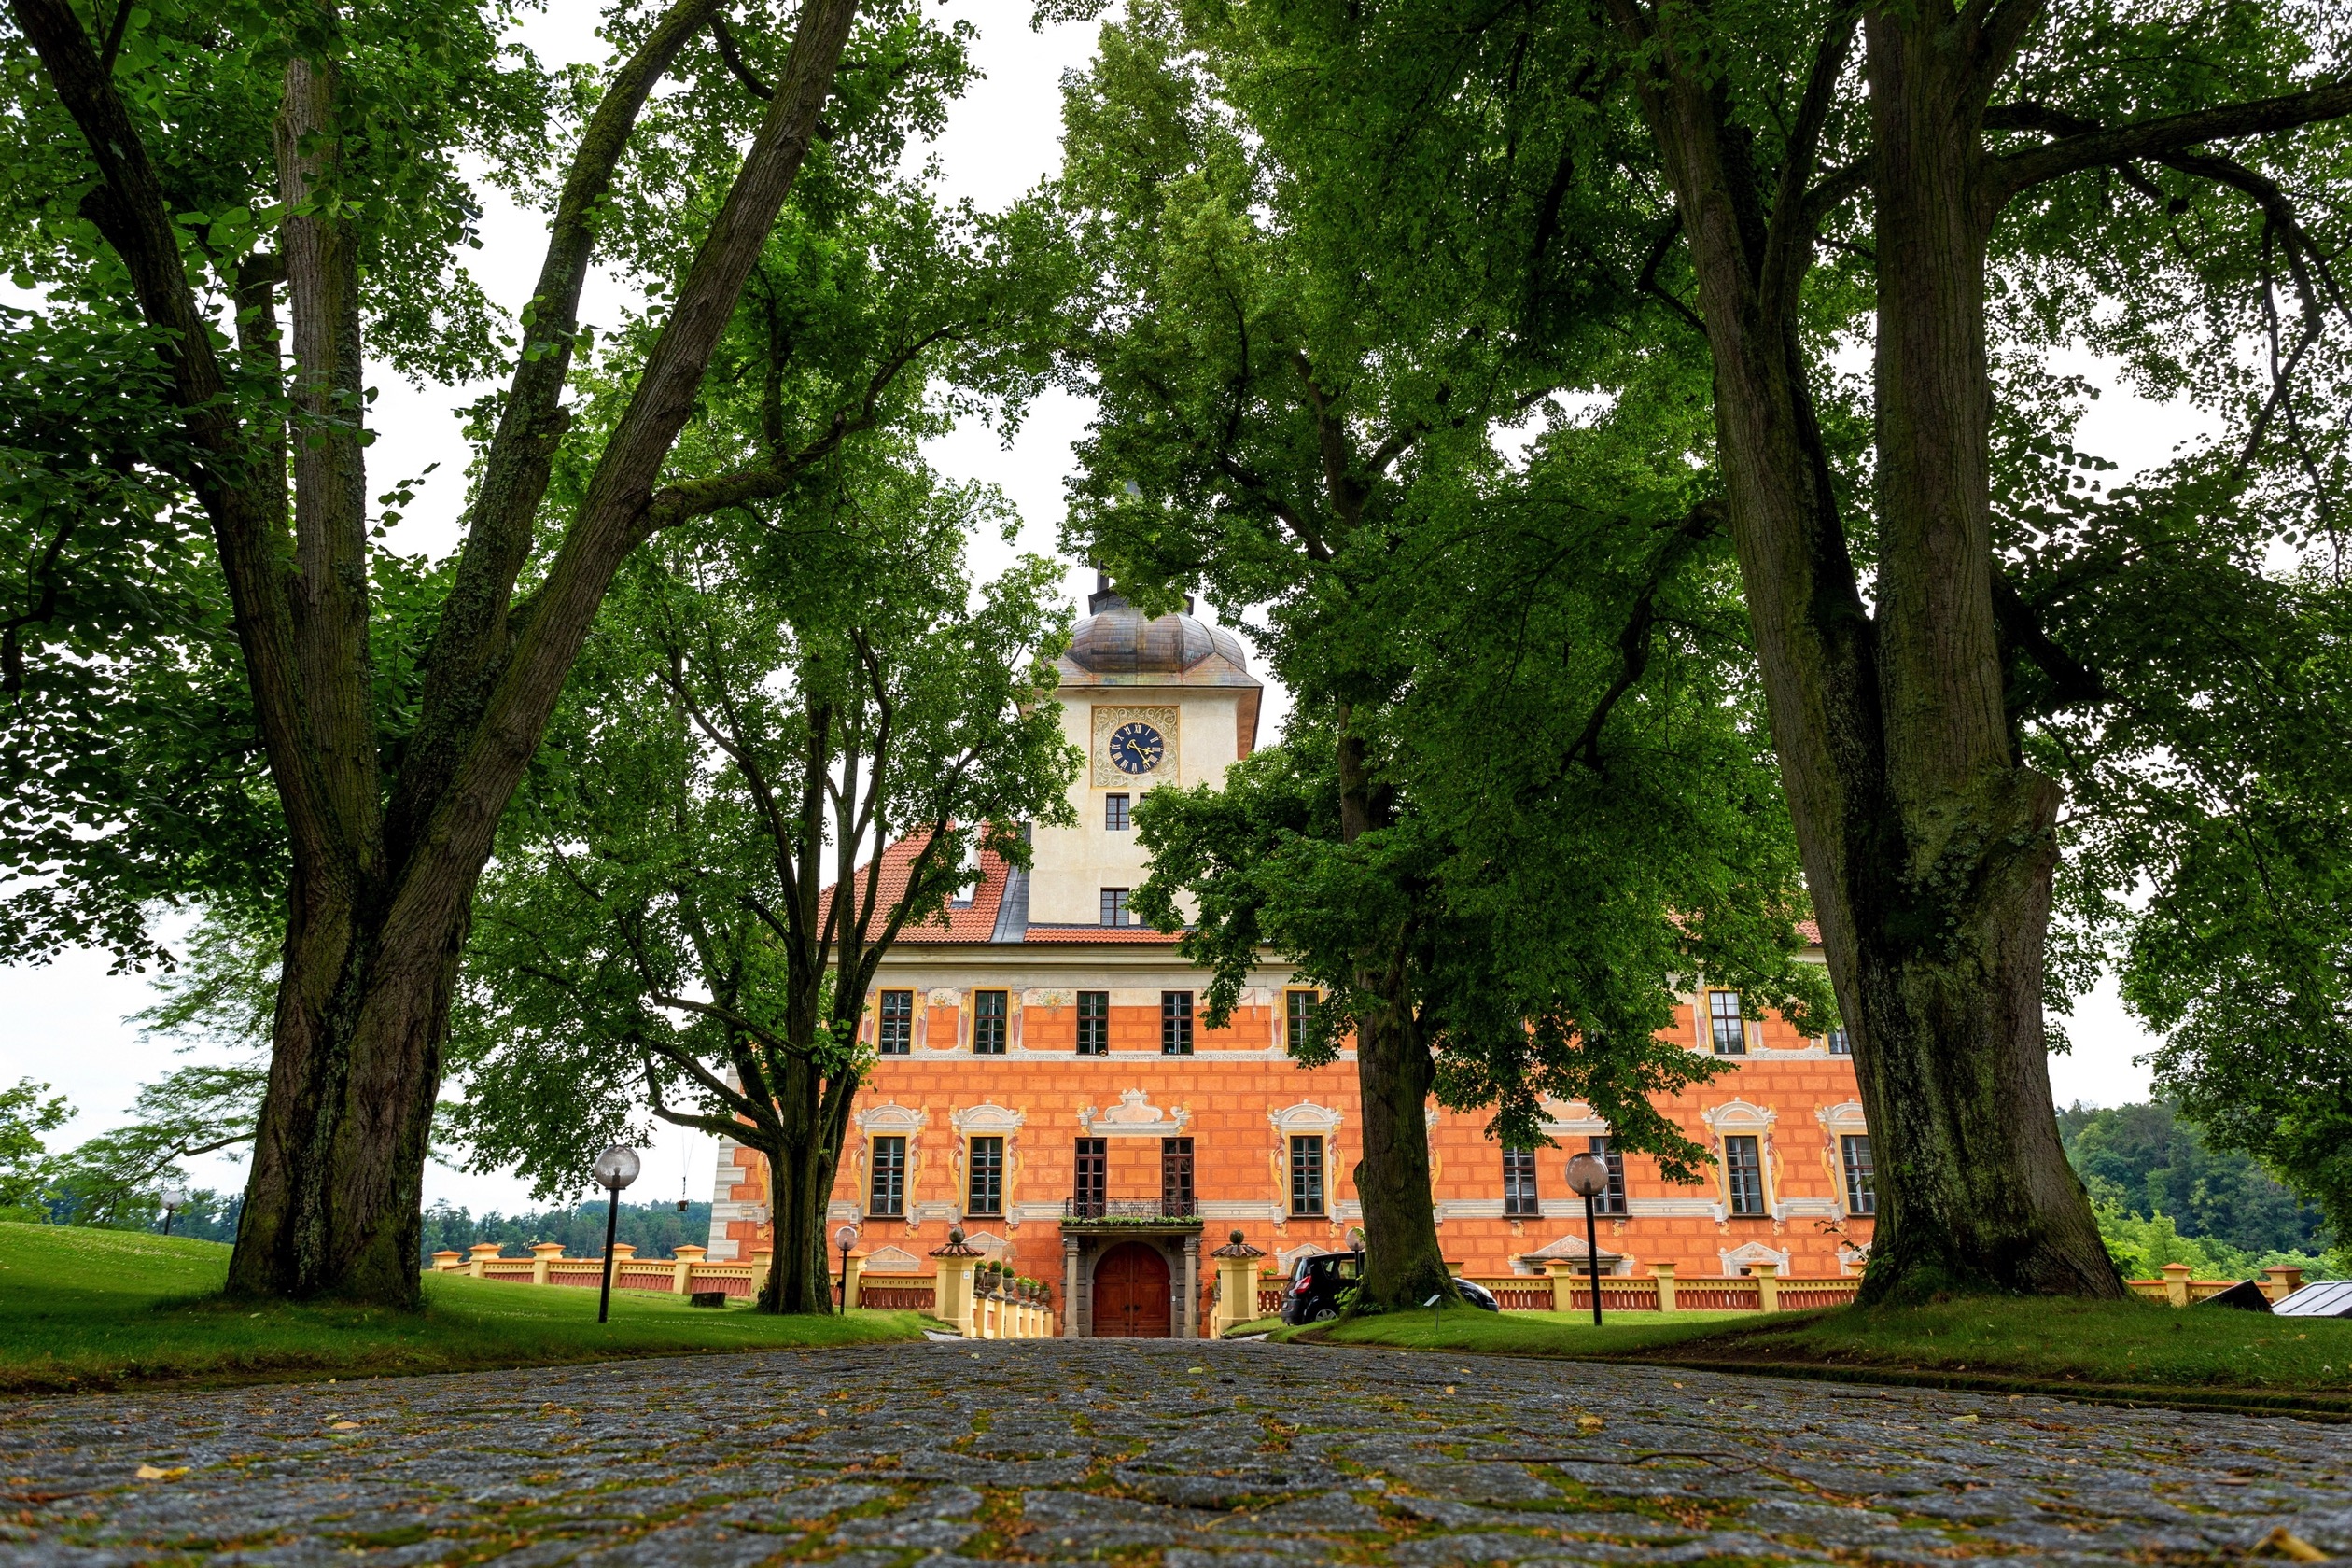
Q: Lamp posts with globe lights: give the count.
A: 5